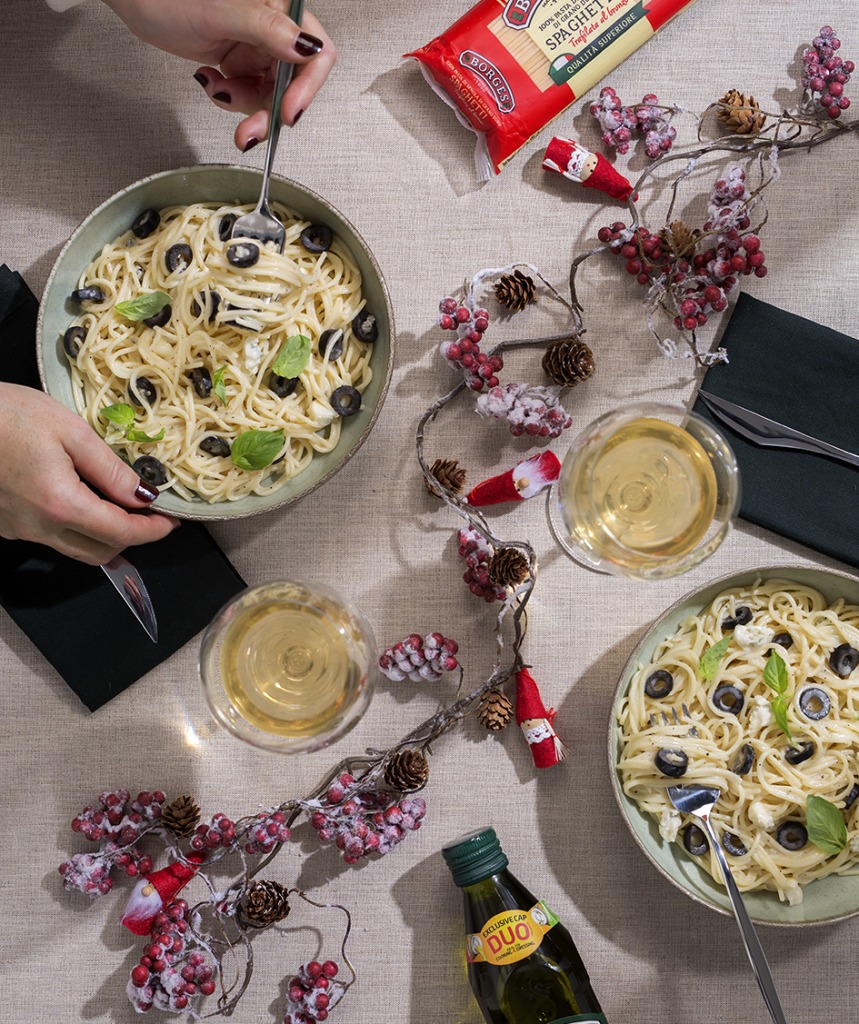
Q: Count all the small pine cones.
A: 10